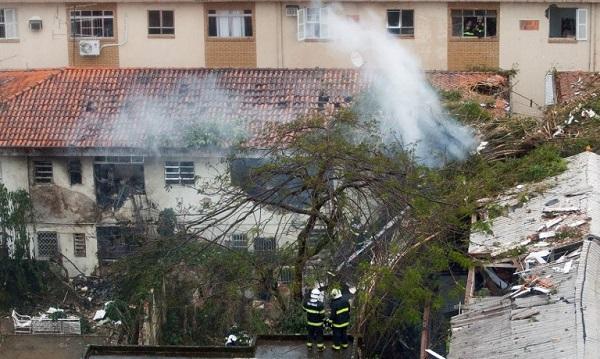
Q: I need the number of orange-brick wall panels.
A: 3